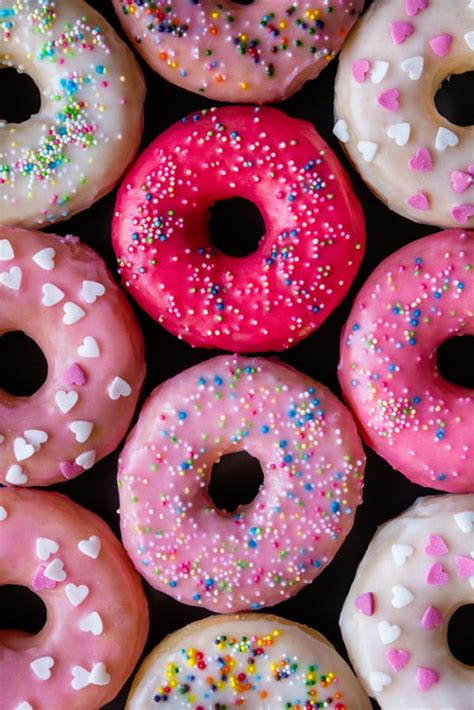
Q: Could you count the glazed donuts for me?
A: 10